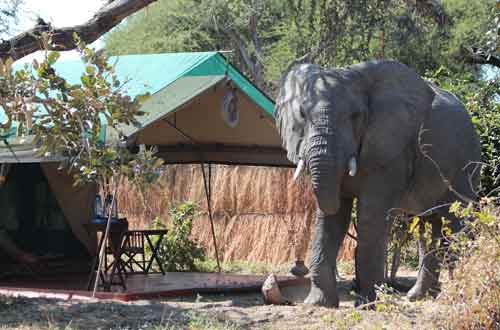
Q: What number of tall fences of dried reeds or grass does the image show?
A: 1